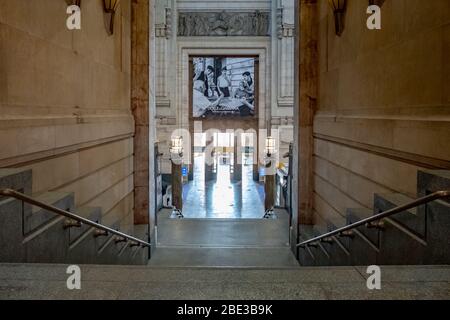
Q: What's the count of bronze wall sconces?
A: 4